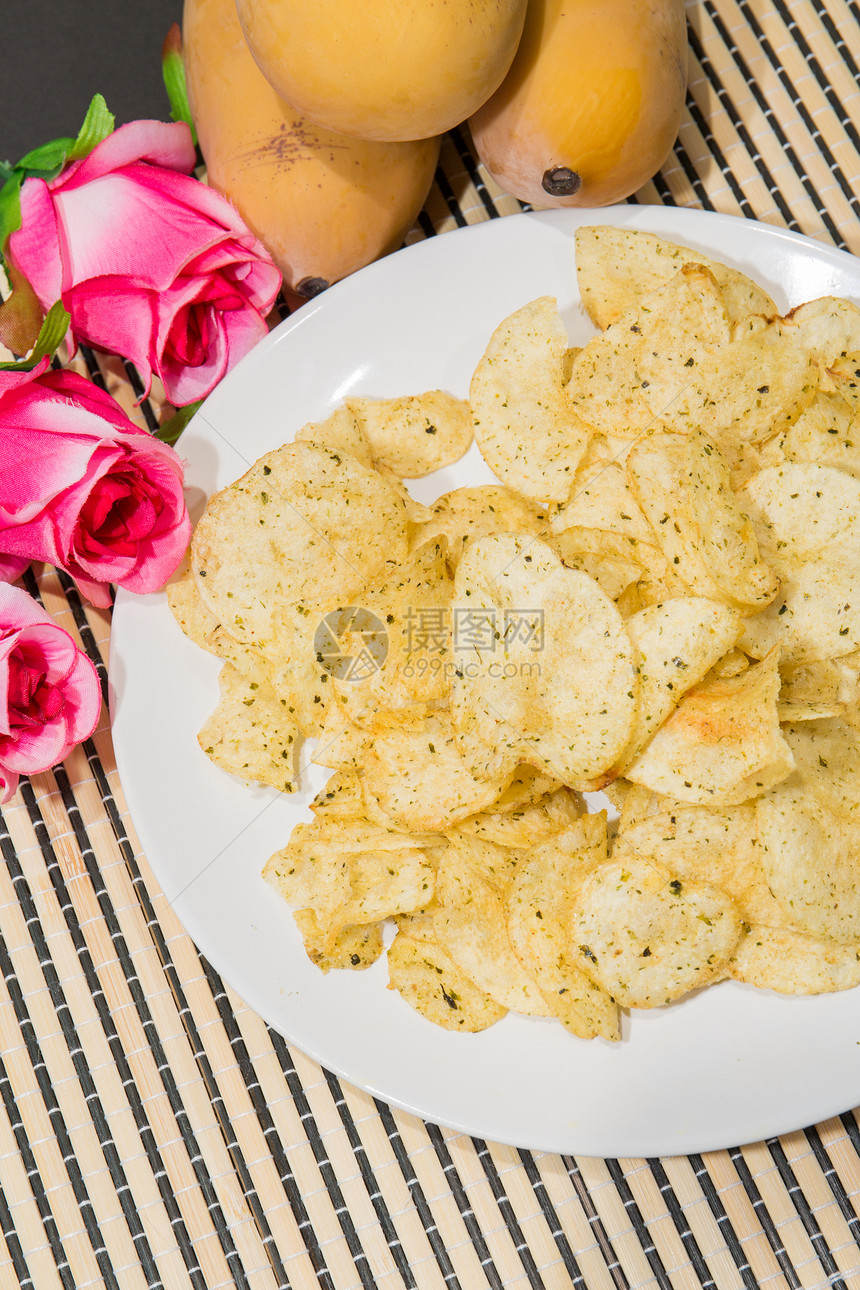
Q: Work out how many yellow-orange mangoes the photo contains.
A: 3